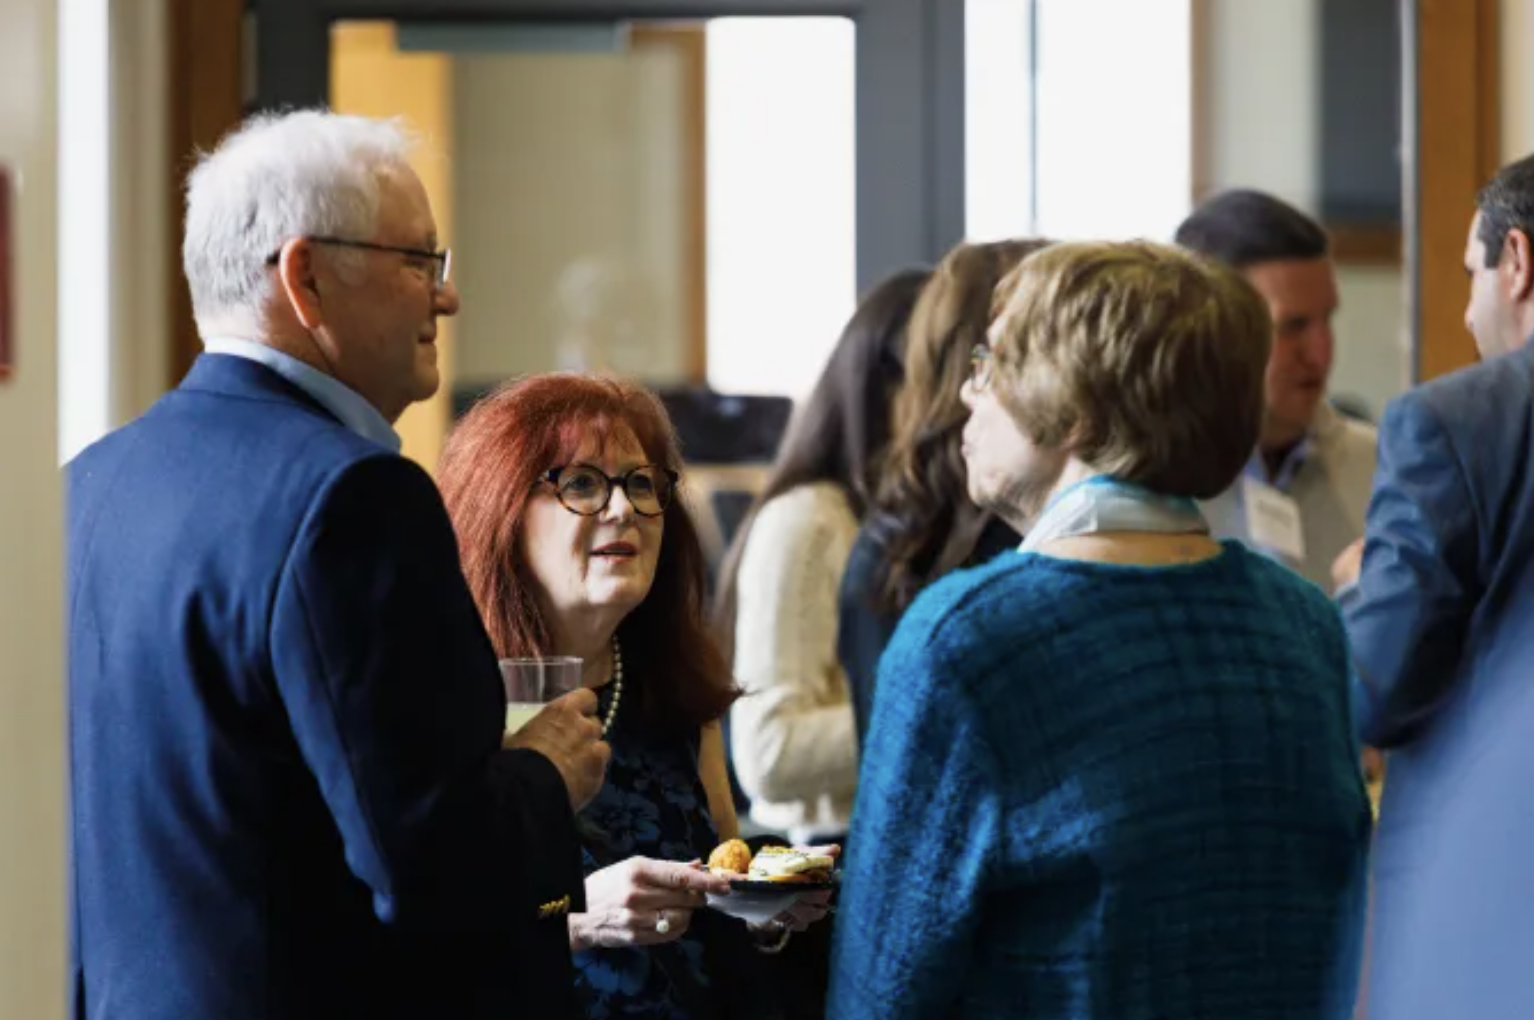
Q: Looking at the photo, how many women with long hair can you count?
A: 3